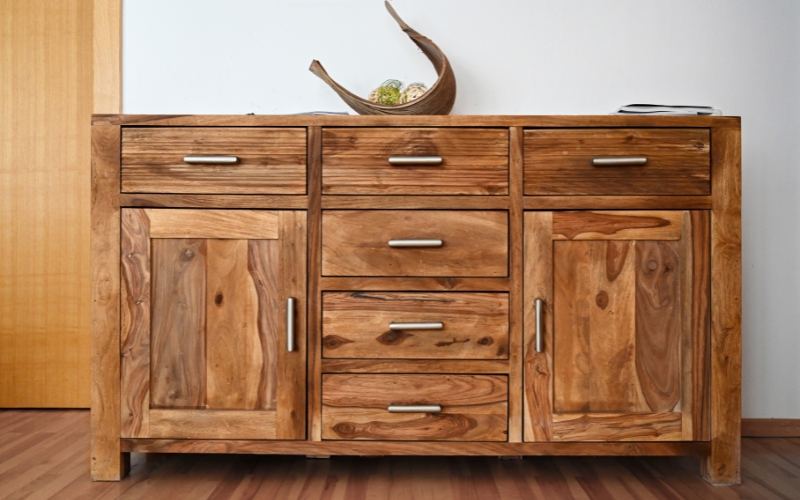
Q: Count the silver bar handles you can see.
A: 8